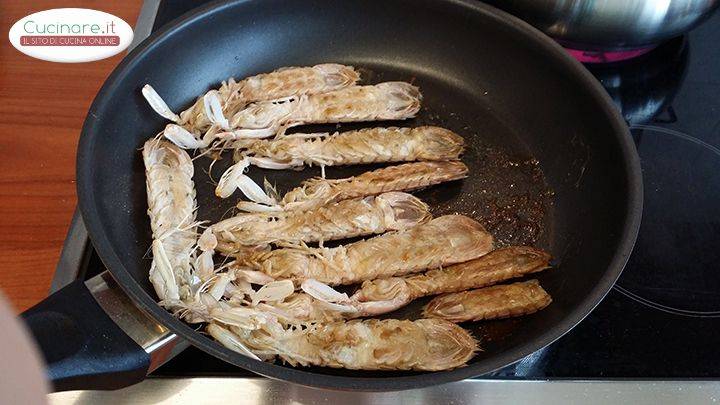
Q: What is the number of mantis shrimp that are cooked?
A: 10